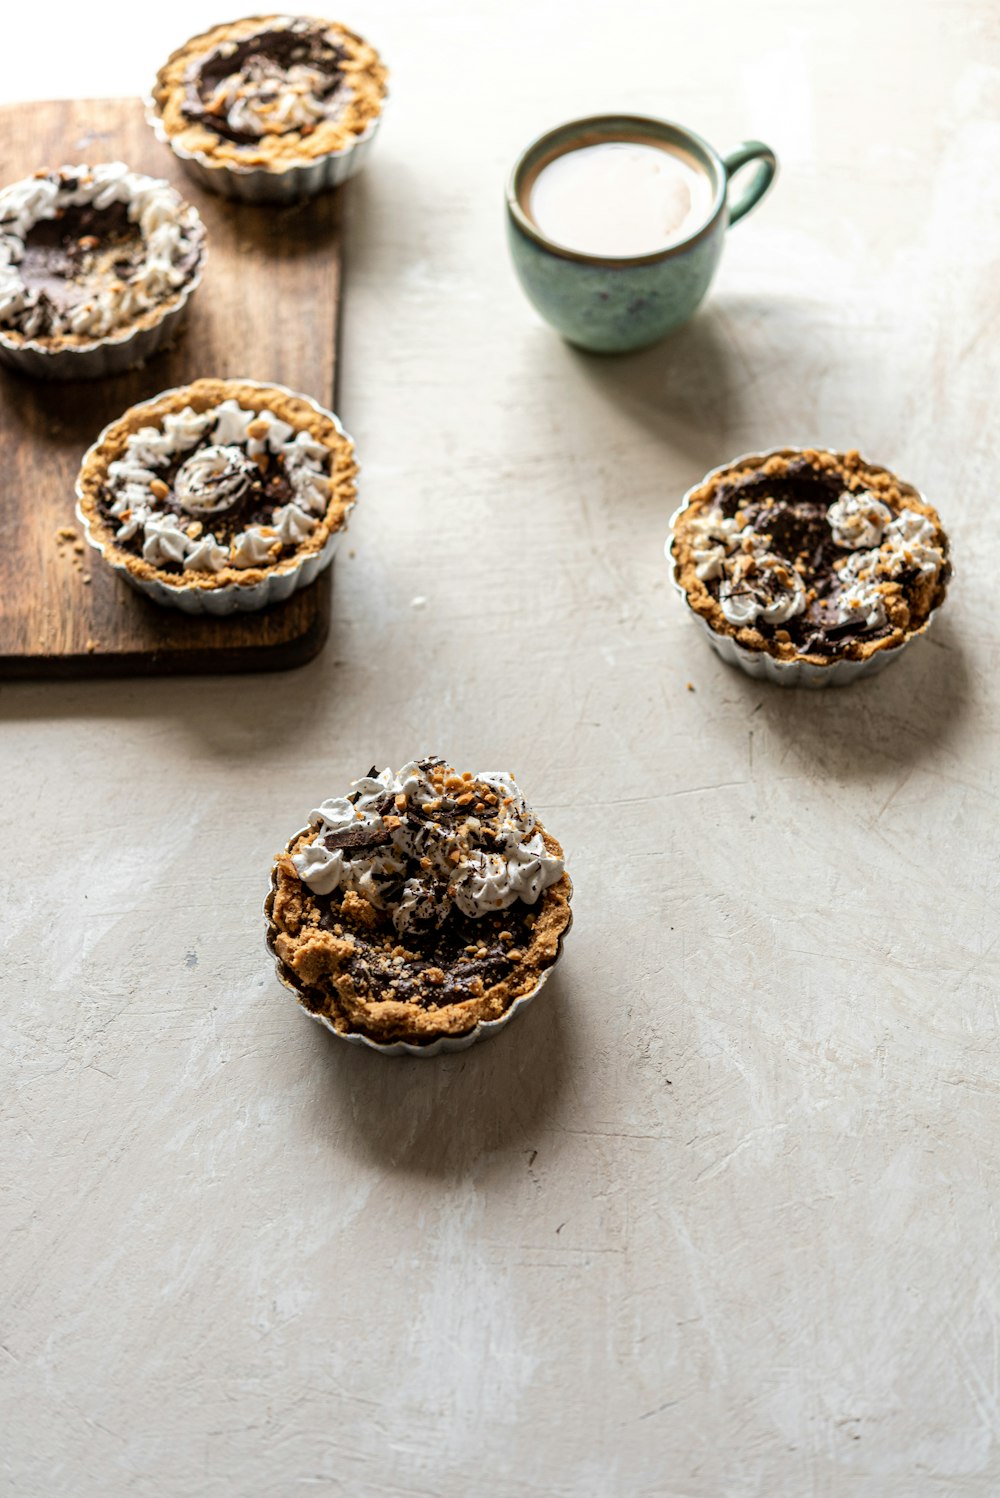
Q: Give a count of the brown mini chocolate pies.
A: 5